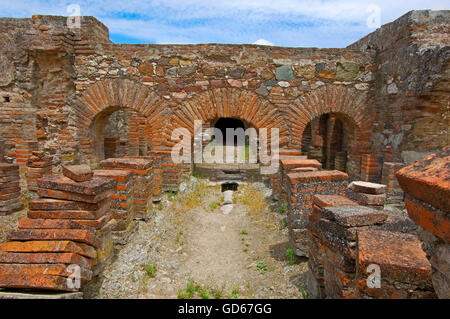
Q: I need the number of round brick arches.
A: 3